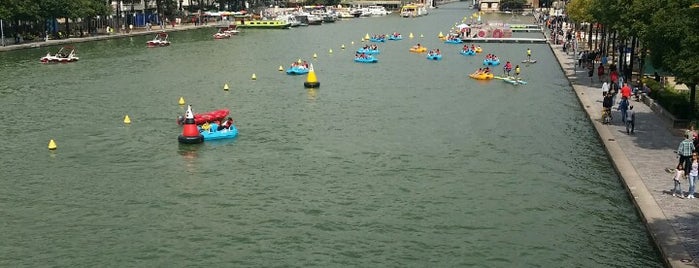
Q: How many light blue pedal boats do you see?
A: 10